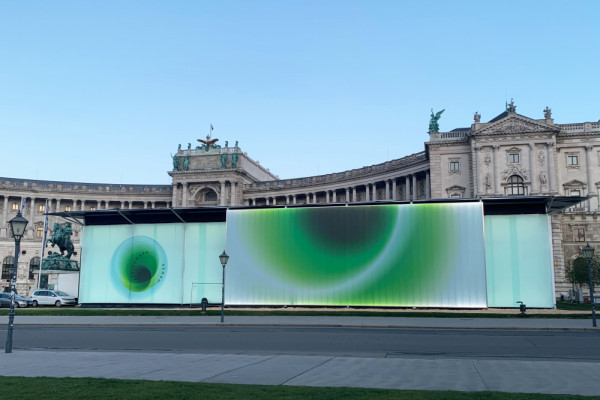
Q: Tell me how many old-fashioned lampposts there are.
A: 3